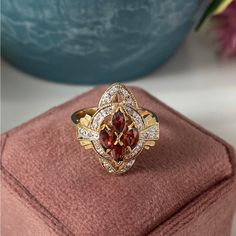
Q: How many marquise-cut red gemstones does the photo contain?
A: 4